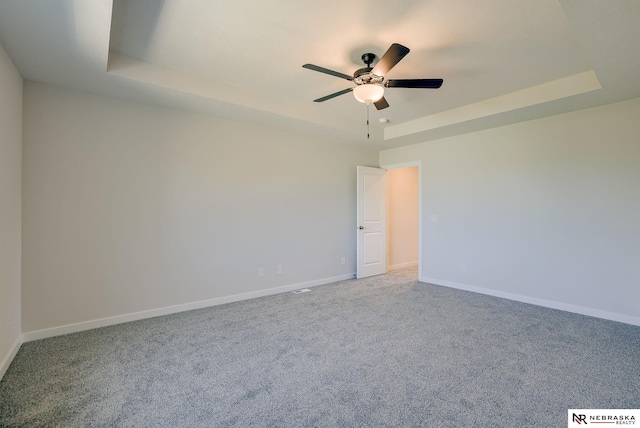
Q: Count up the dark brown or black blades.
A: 5